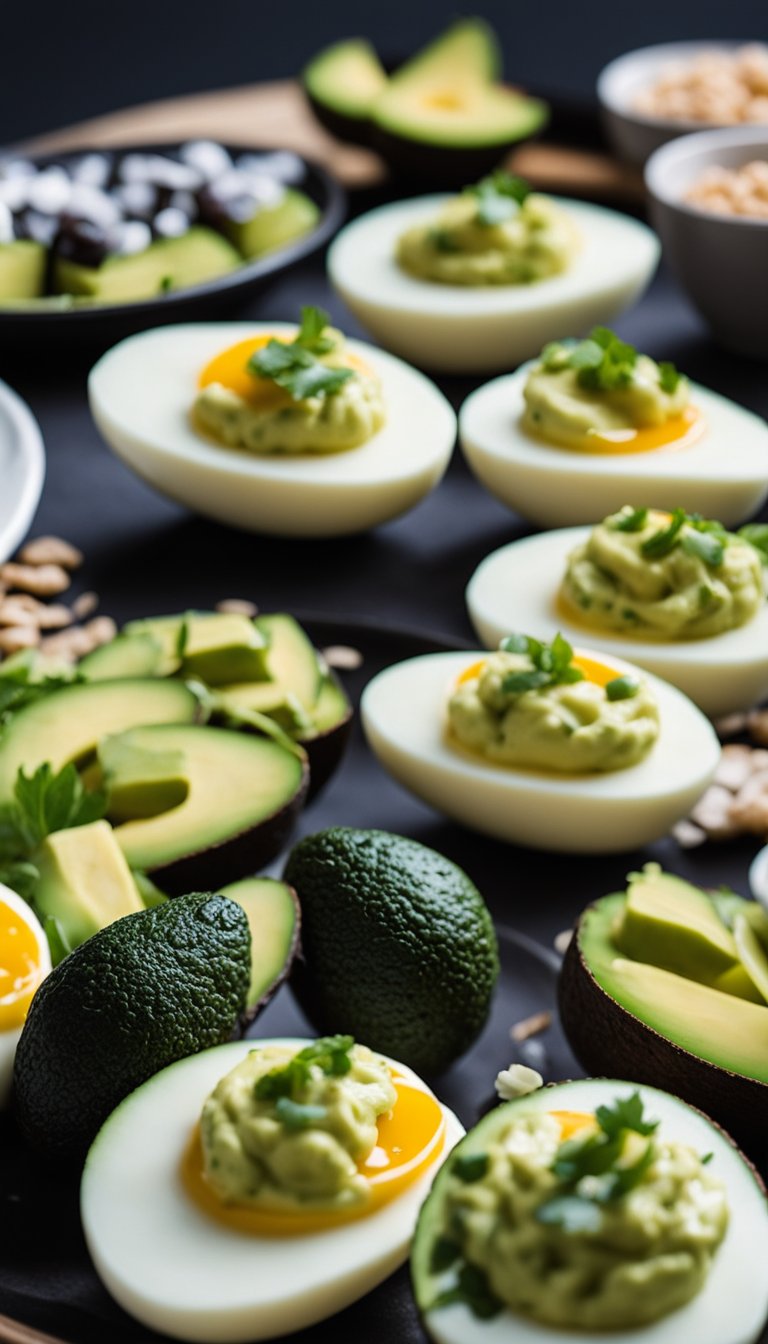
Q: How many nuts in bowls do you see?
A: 2